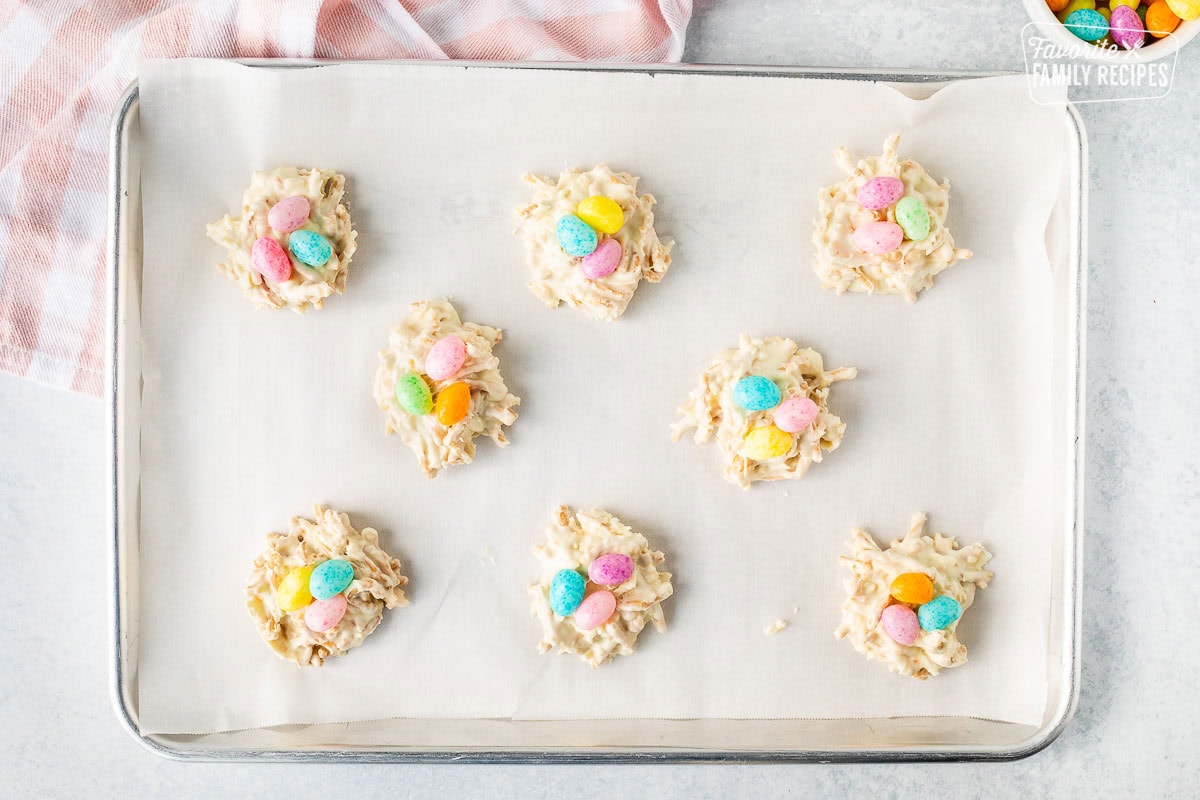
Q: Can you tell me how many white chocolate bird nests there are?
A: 8